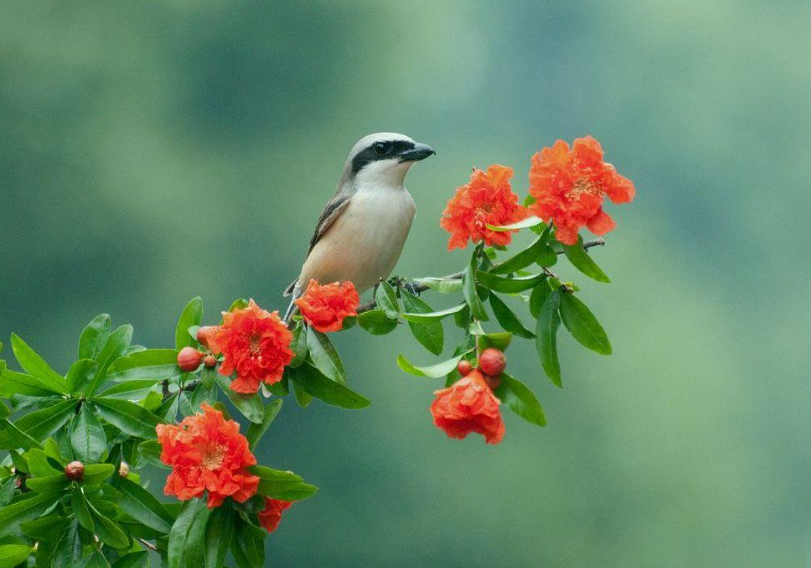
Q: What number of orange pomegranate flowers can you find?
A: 7